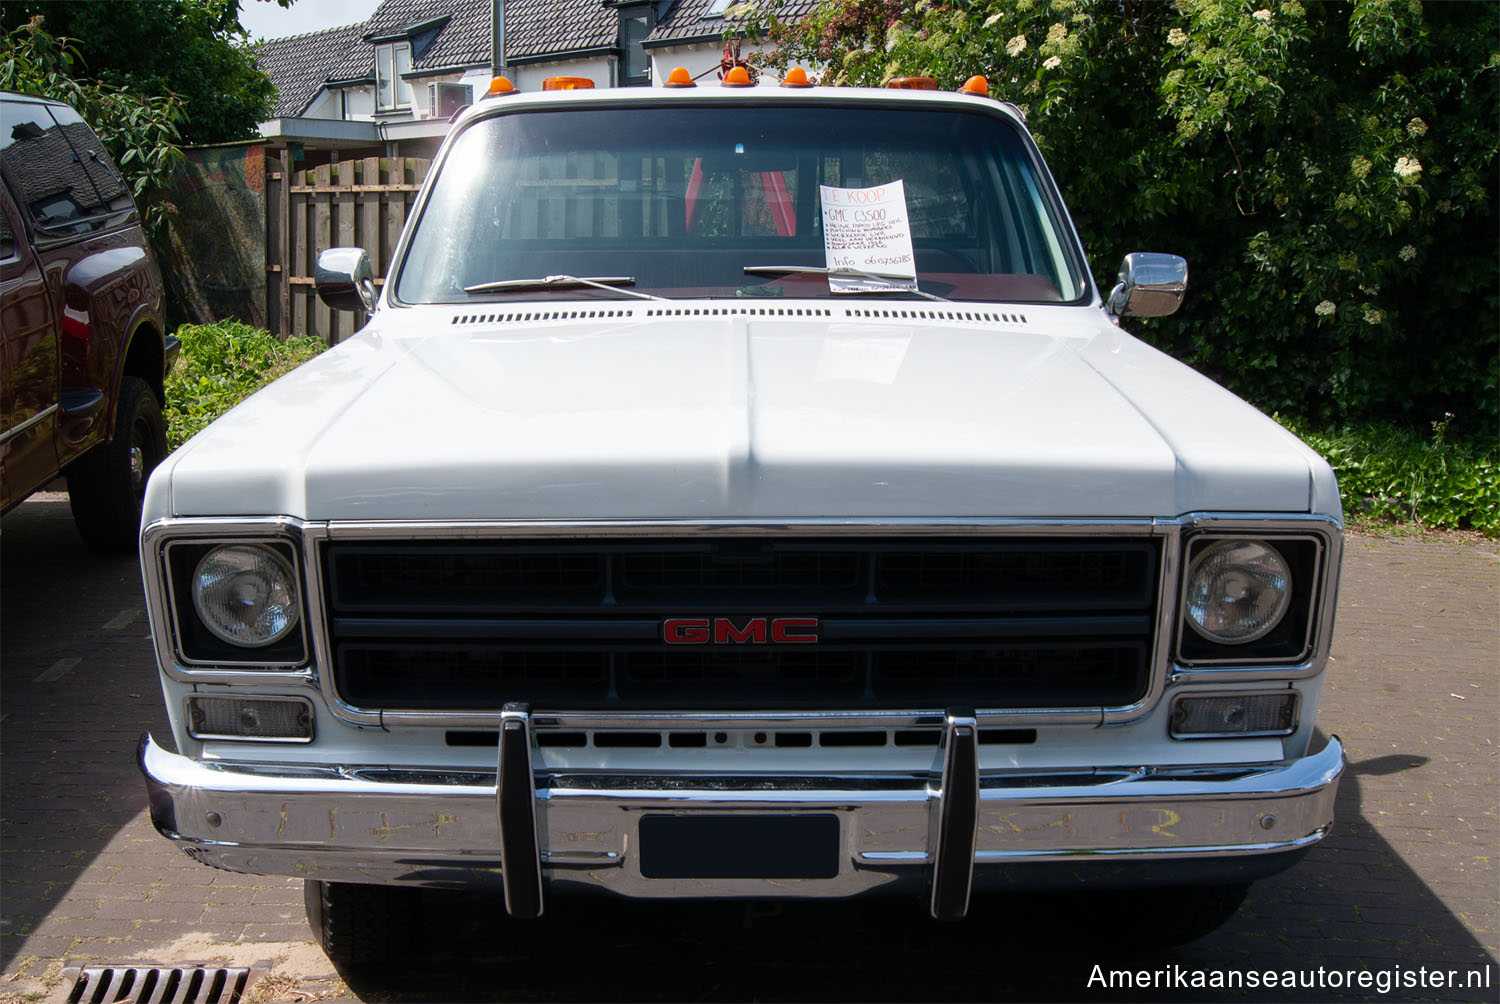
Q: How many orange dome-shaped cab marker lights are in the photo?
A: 5